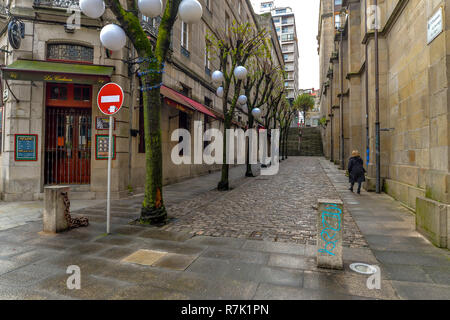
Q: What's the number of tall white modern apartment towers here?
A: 1